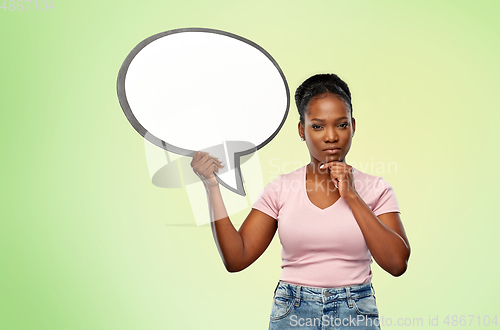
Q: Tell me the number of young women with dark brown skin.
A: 1